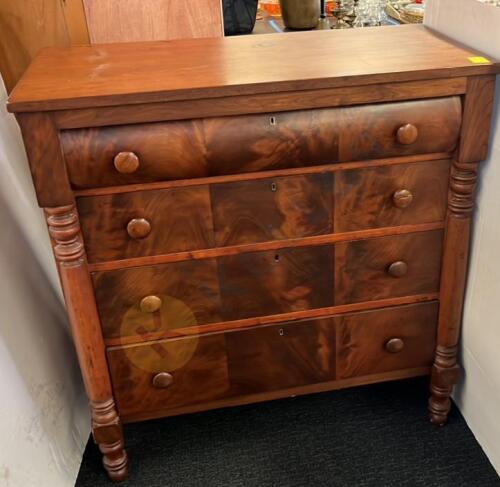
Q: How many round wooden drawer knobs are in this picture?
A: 8